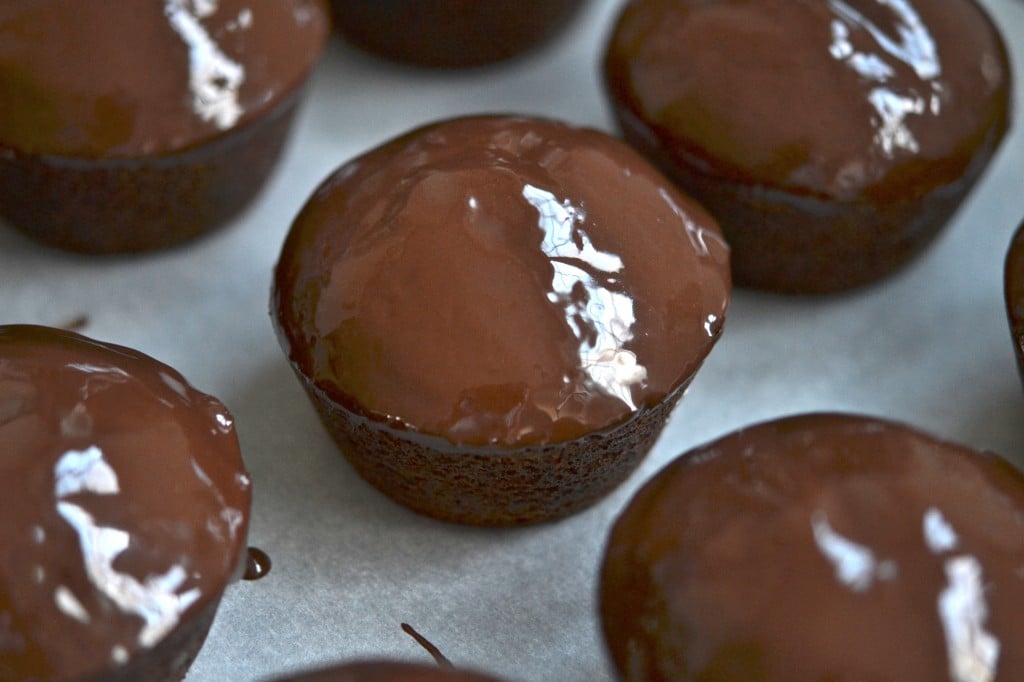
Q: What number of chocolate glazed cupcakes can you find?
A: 8